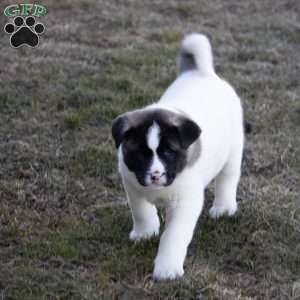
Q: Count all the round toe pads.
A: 4